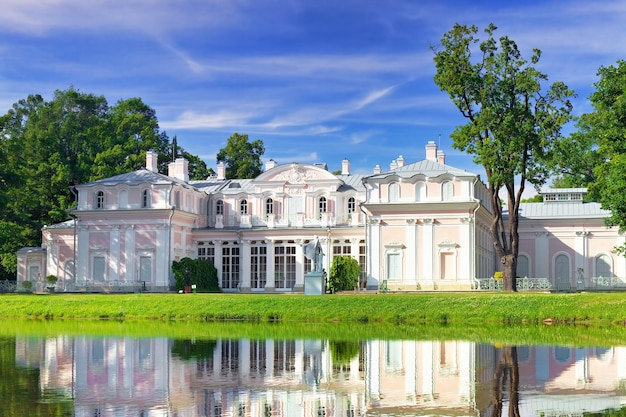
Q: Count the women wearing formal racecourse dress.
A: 0